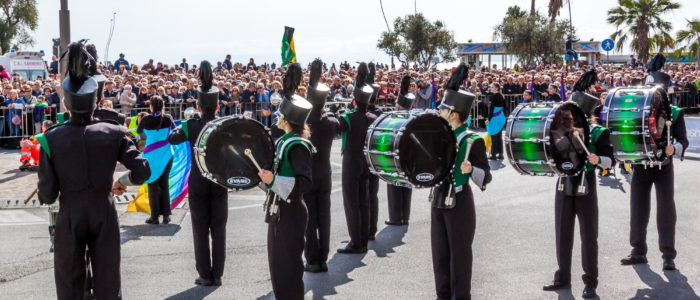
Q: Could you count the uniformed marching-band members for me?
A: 11